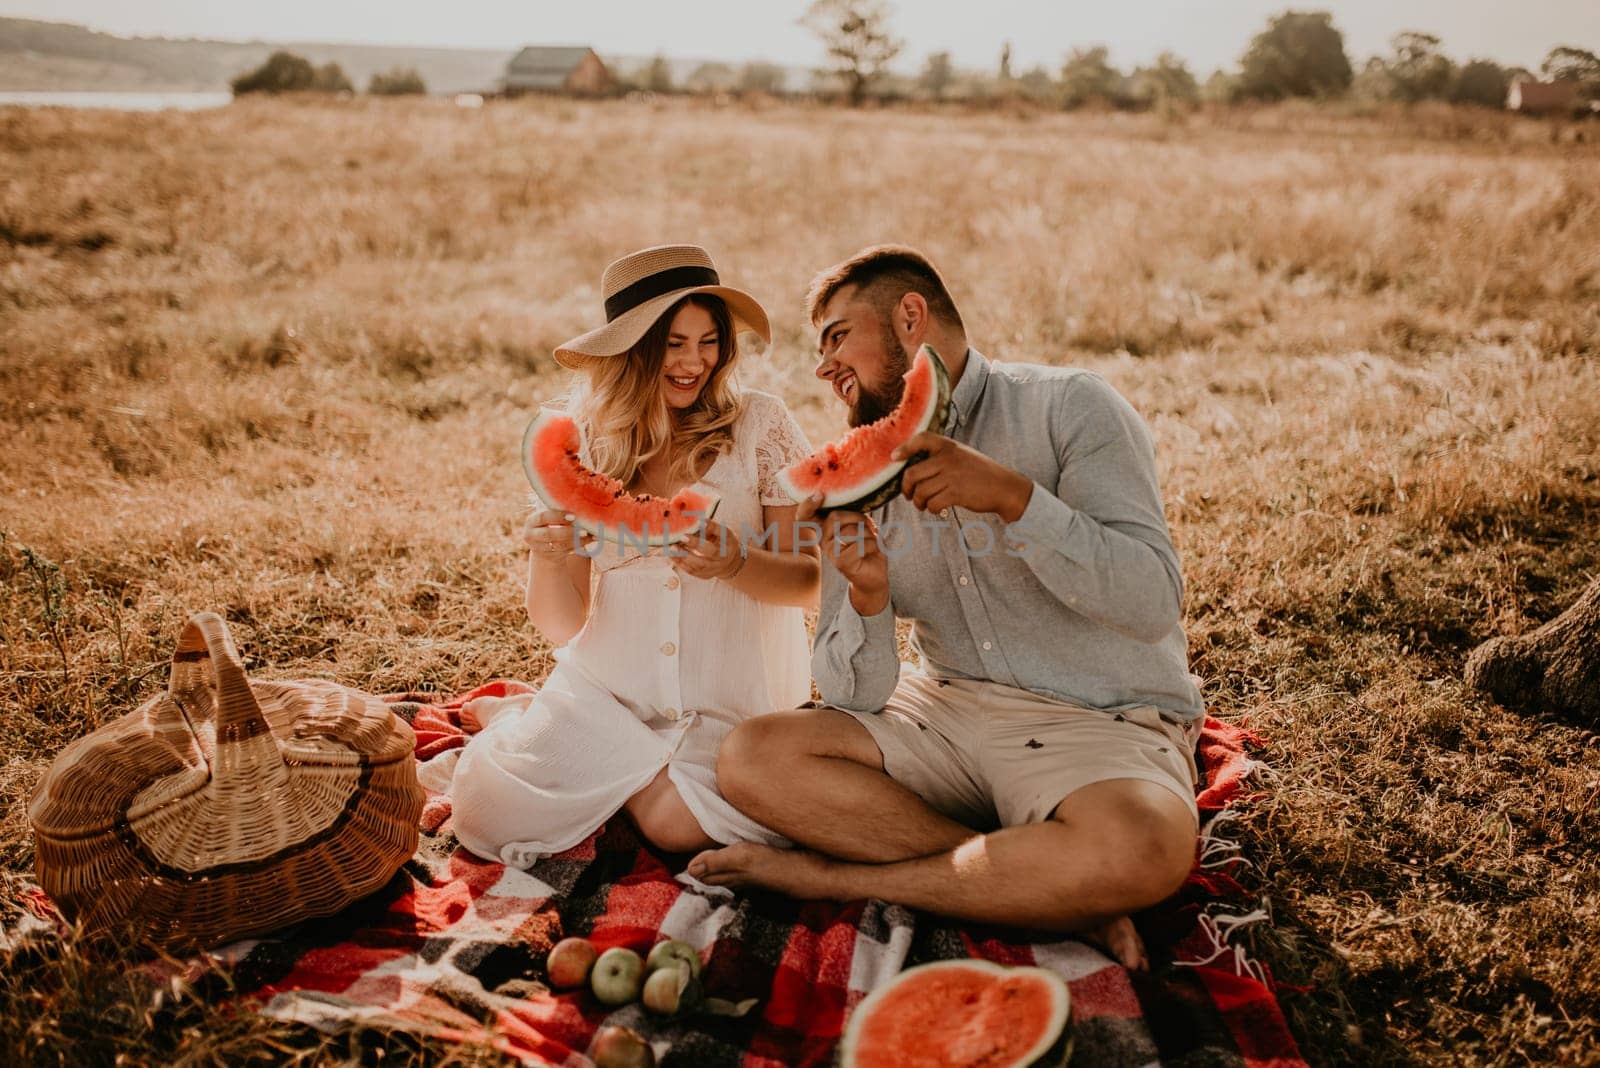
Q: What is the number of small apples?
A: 5